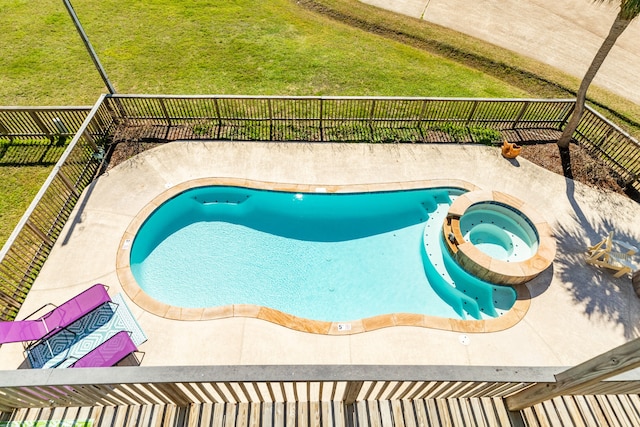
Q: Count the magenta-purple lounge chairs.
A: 2